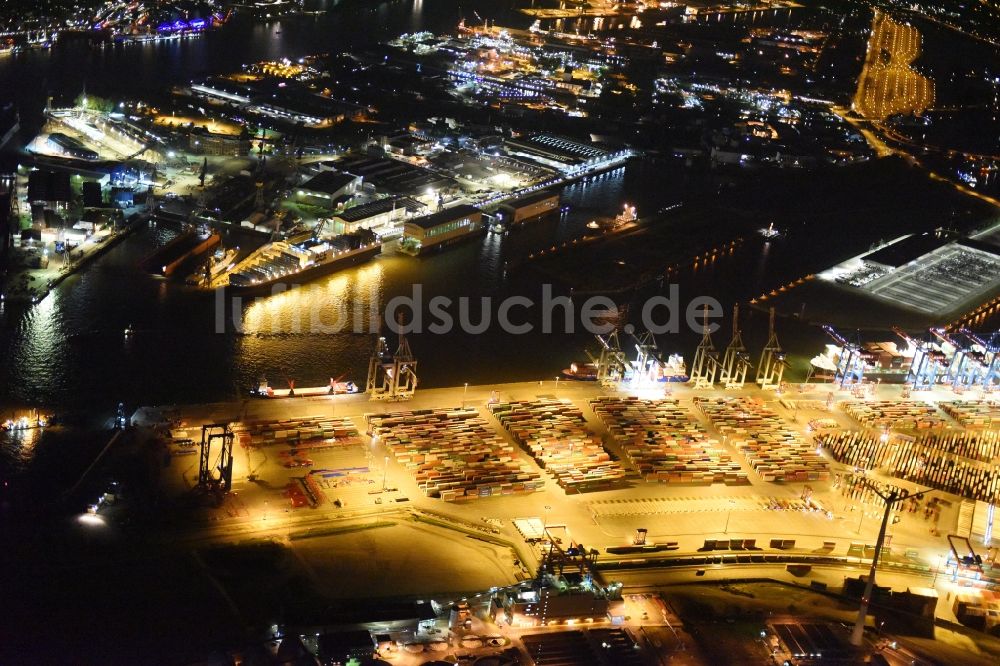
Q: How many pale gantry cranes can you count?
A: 7